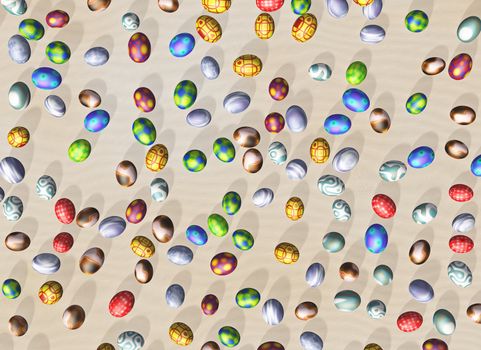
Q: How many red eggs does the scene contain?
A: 8